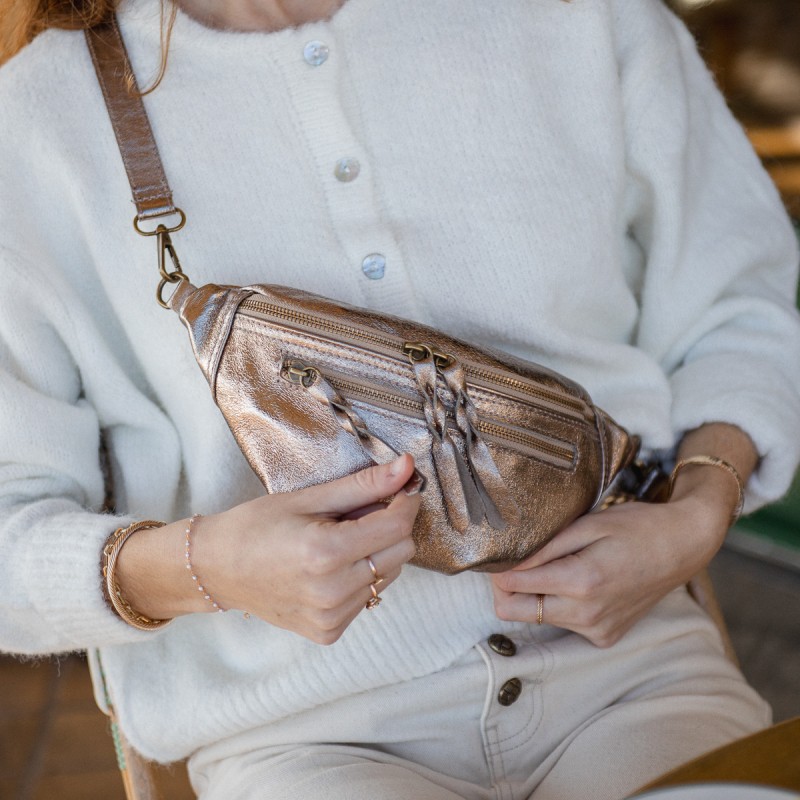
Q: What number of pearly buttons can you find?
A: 3